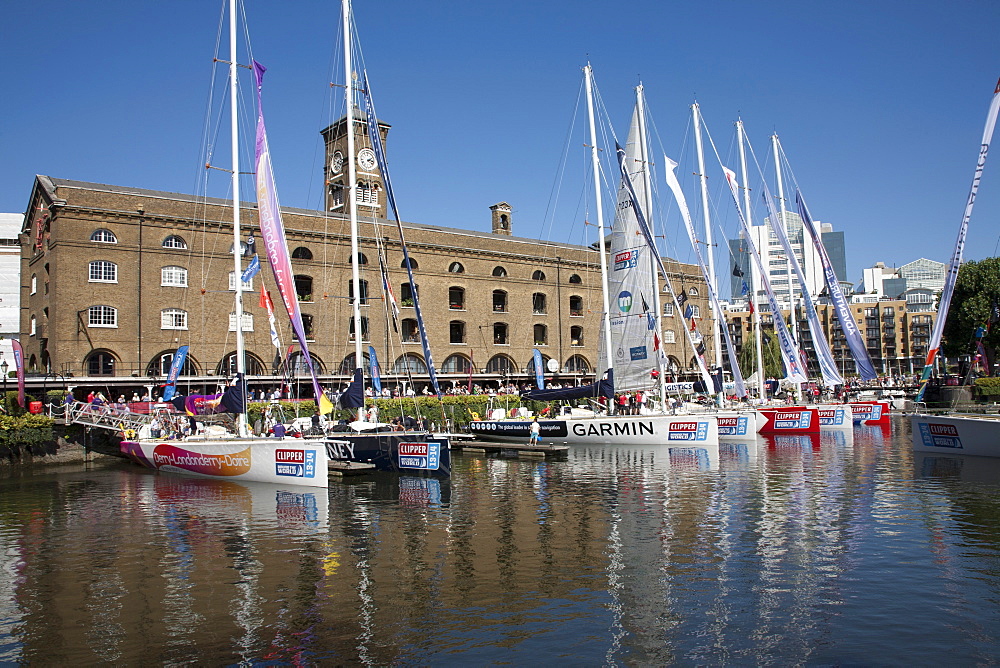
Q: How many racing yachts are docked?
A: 8